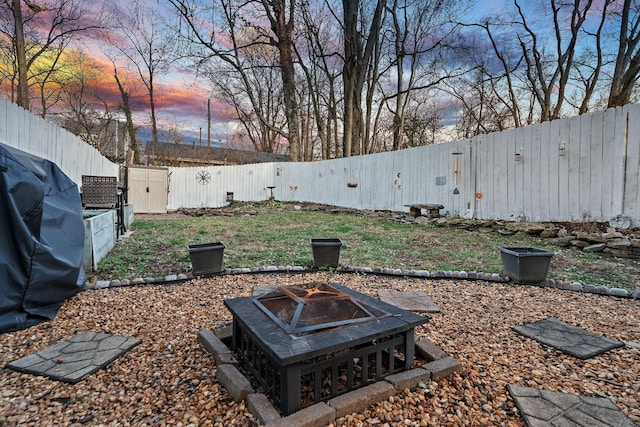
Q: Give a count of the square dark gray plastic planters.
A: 3